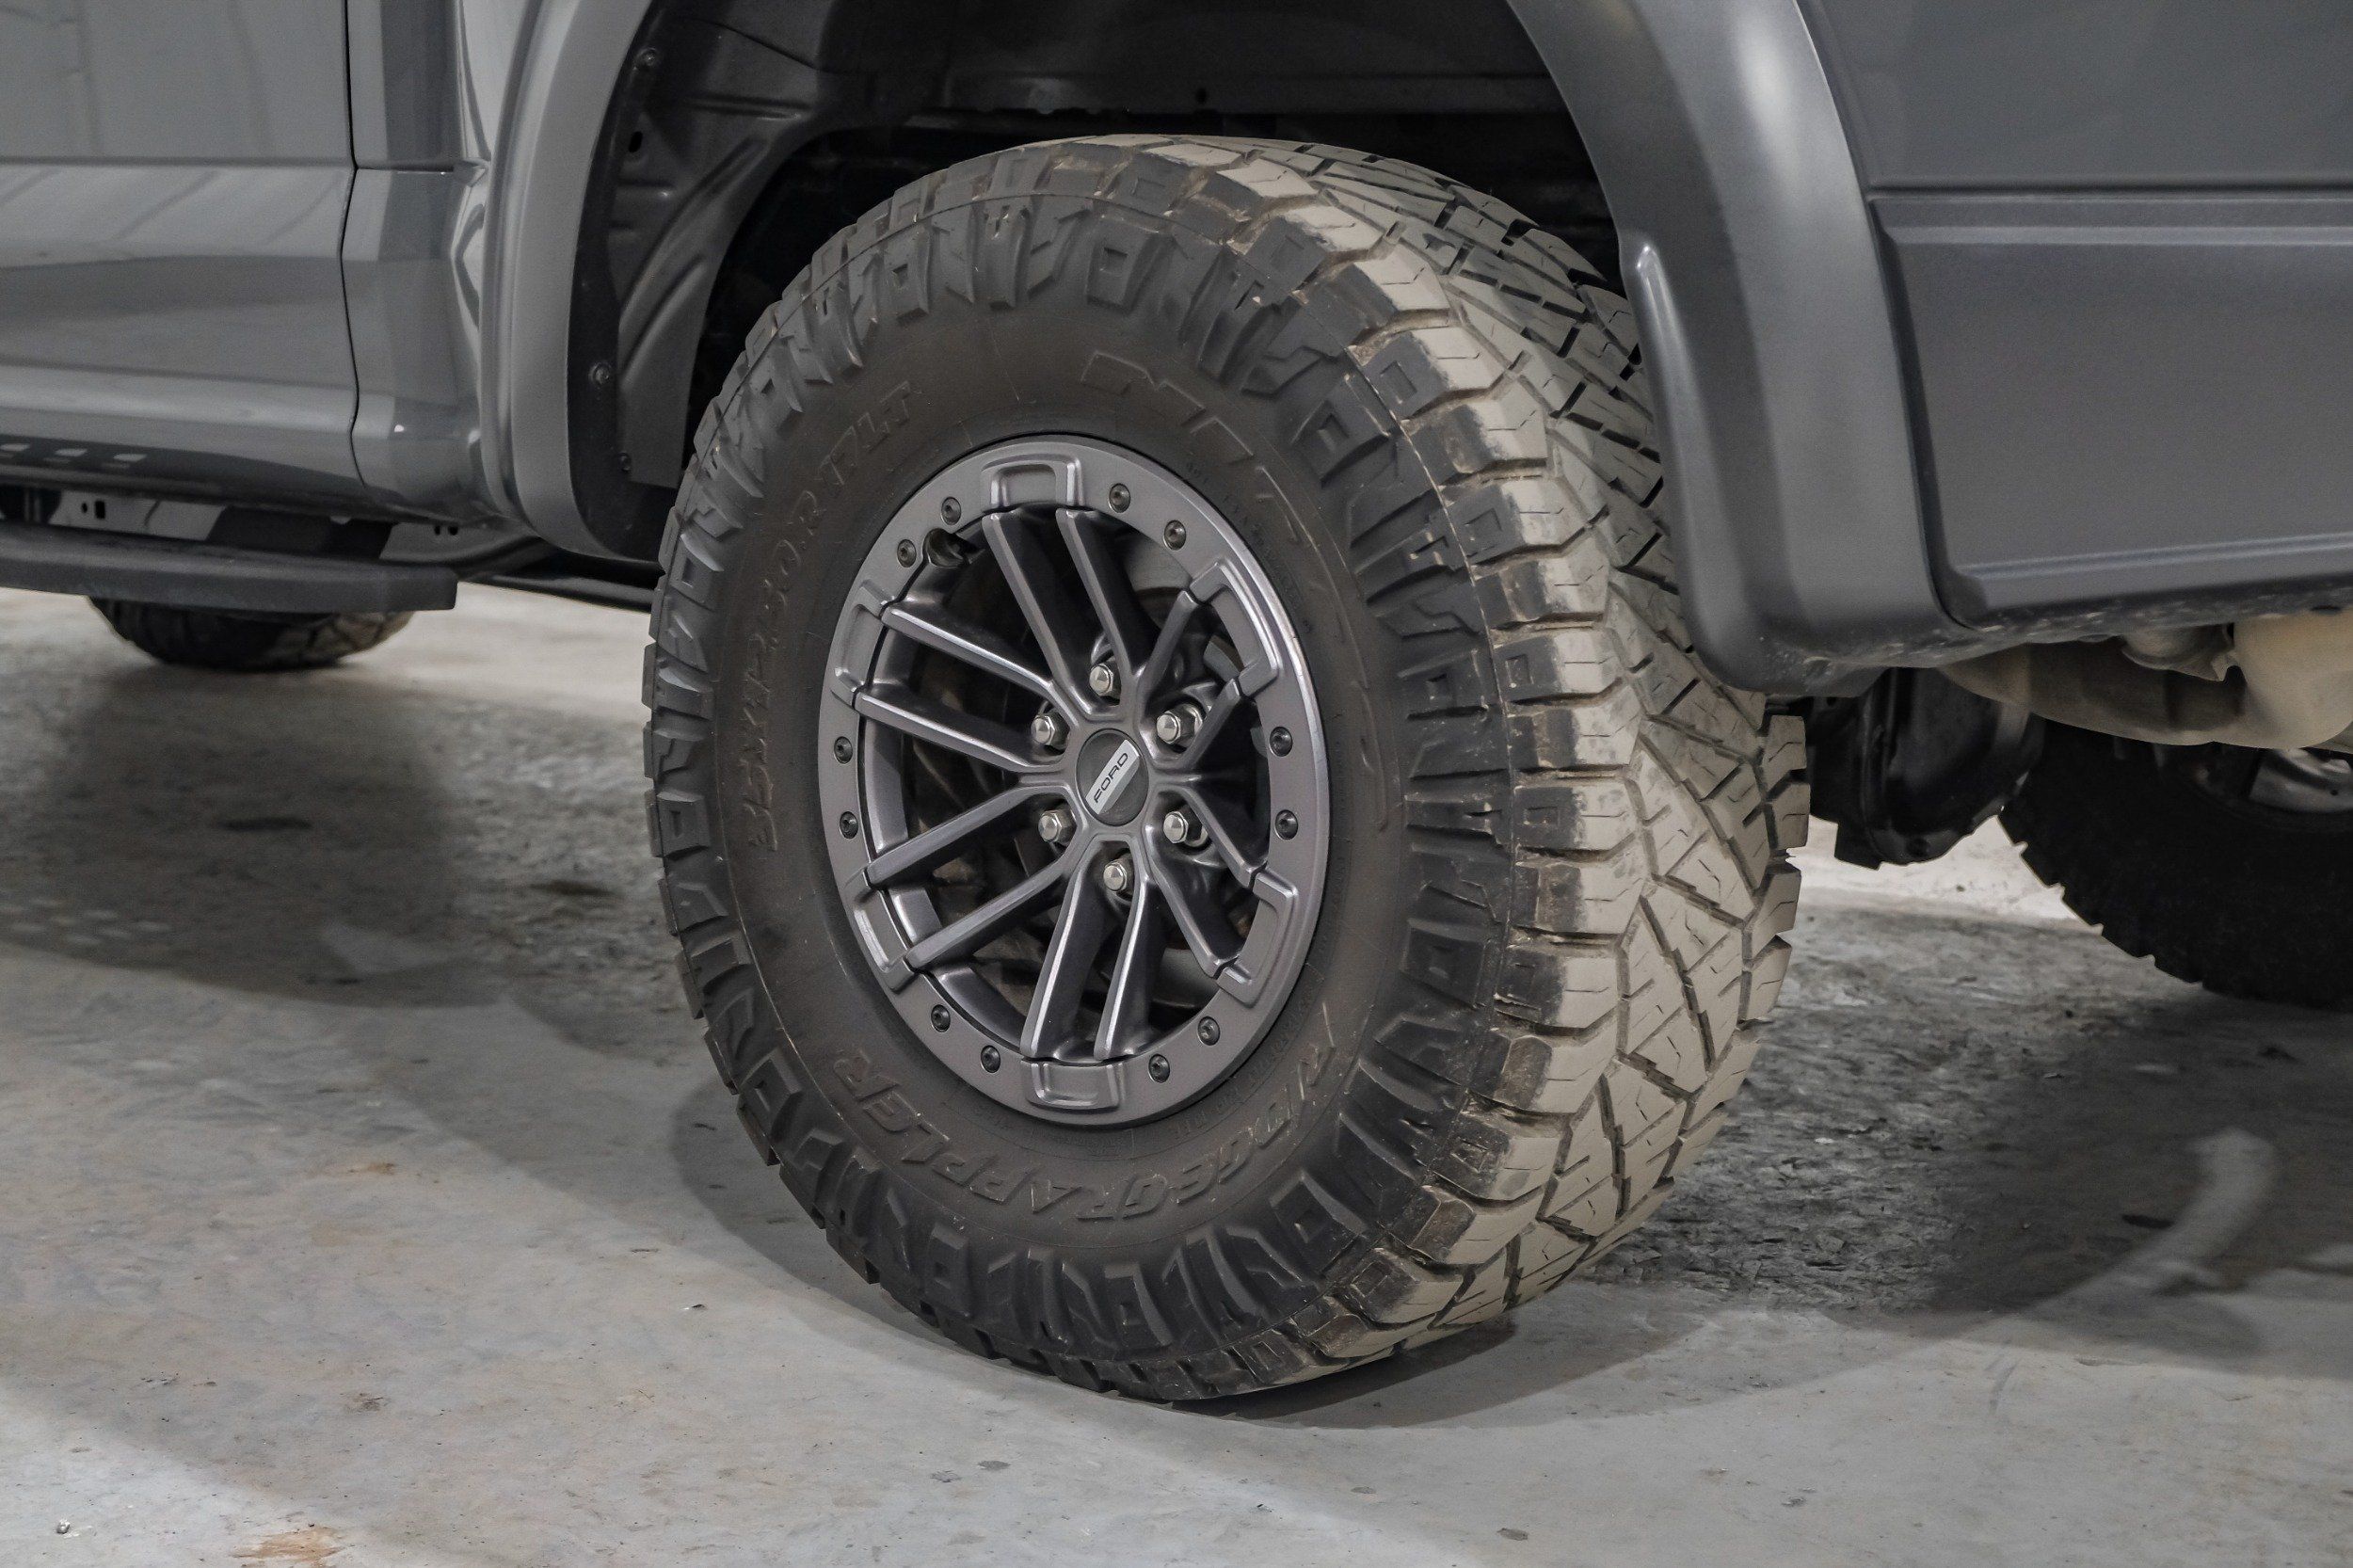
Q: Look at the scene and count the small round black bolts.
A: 12